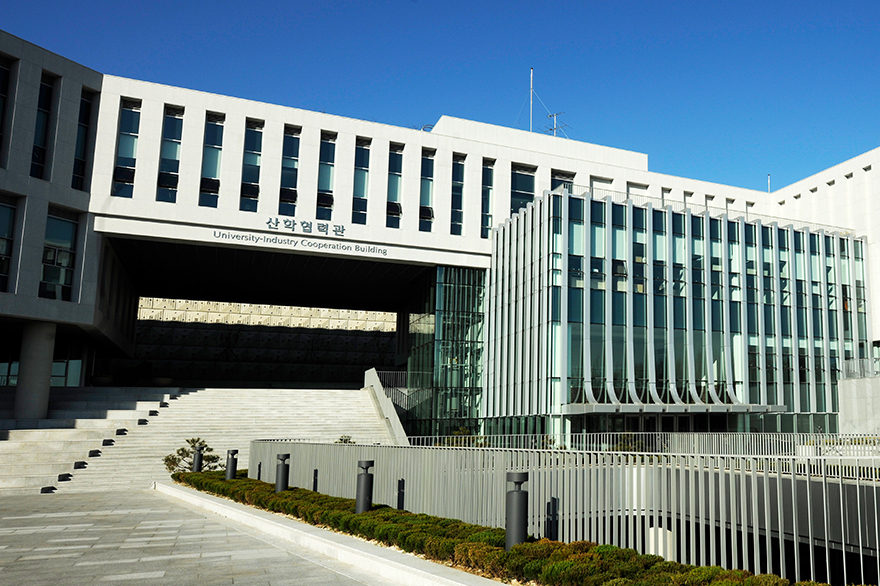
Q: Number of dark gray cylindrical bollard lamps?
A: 5